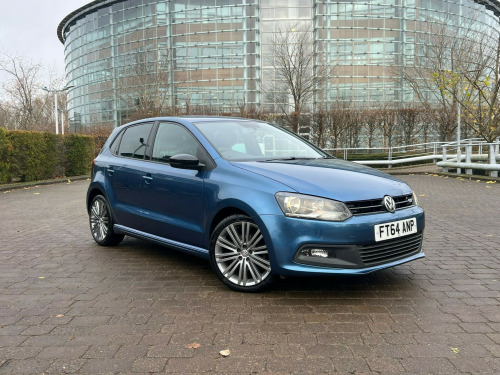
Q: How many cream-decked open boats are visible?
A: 0